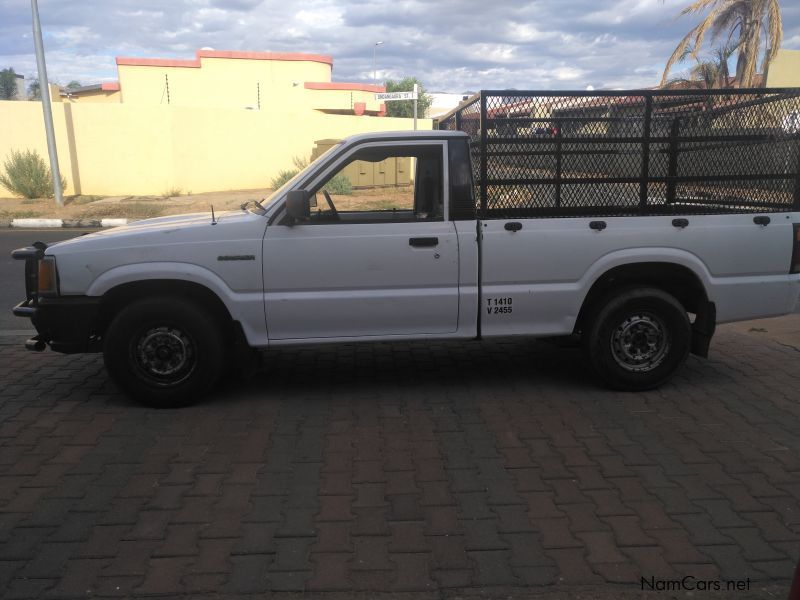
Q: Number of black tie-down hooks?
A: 4